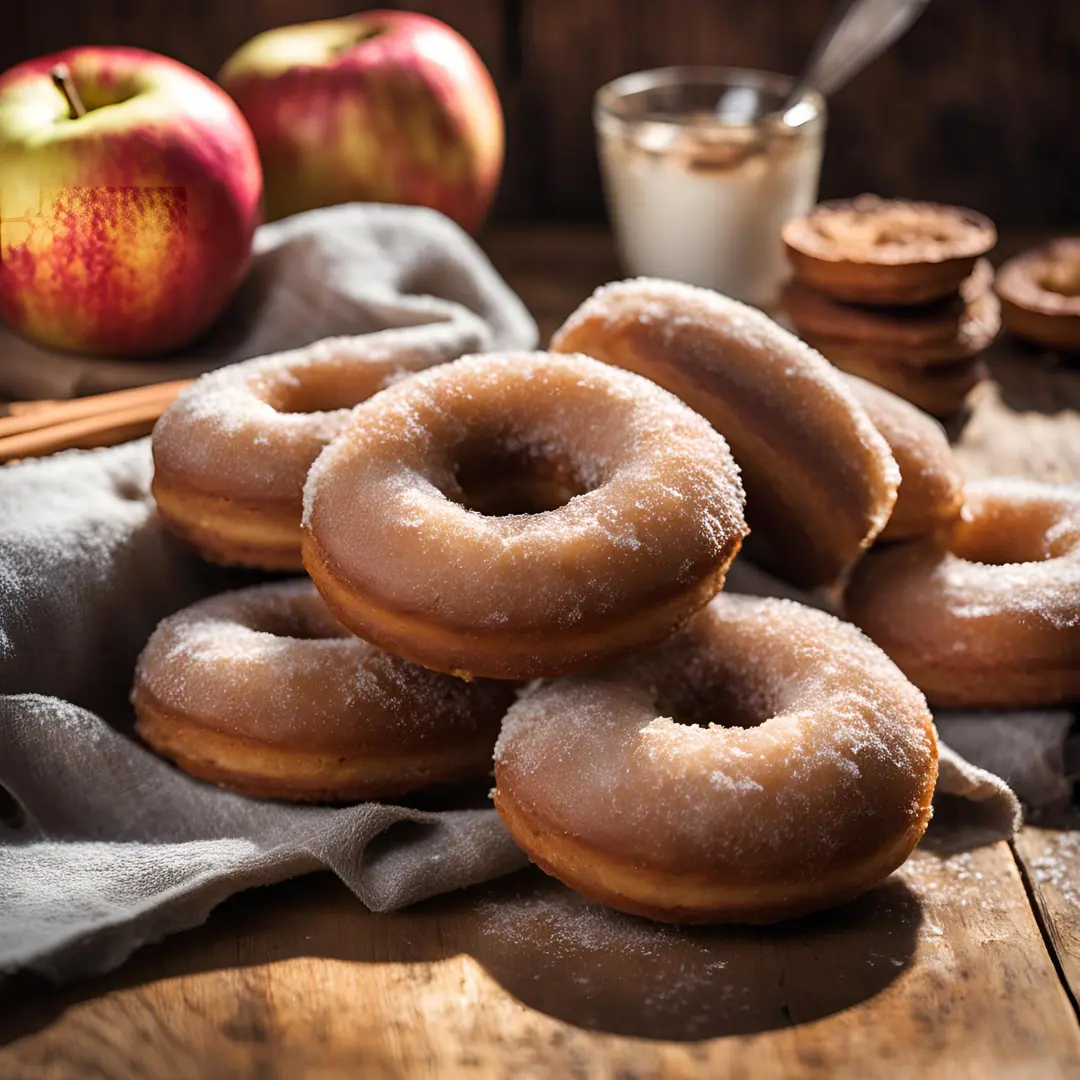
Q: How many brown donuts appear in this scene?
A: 7